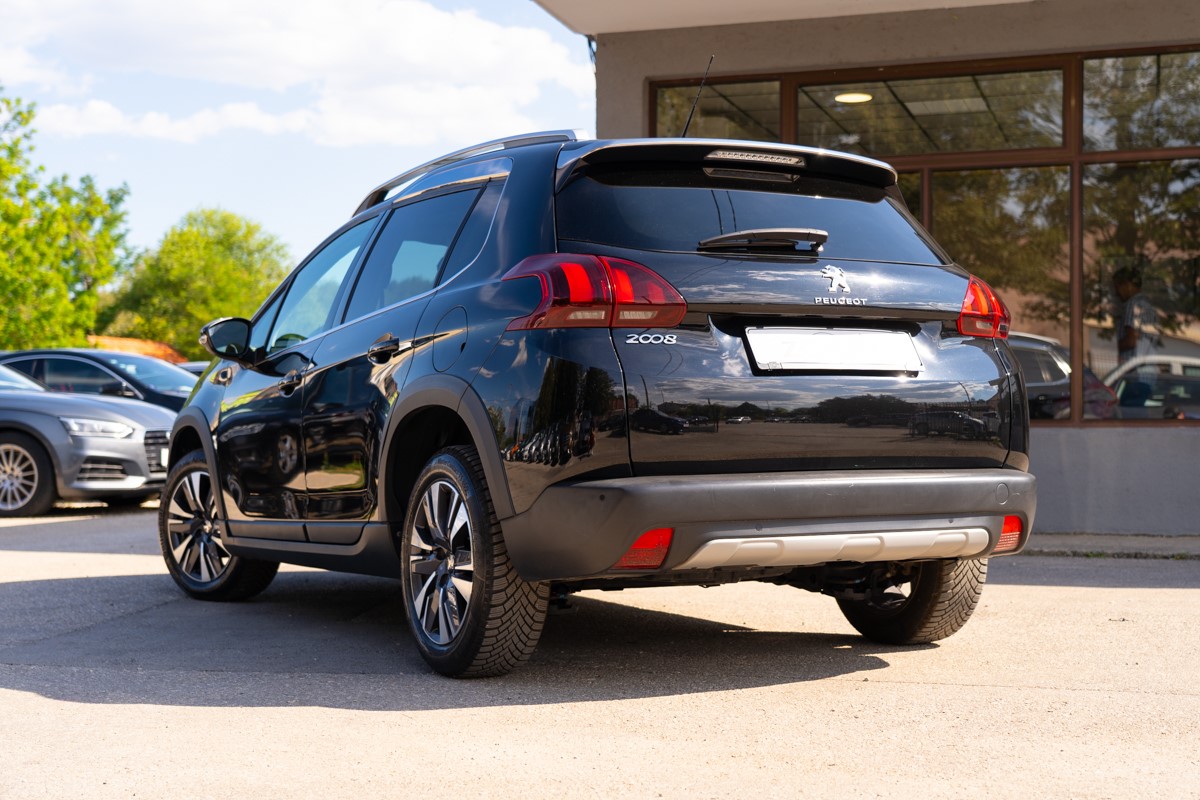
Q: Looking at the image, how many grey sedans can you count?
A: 1